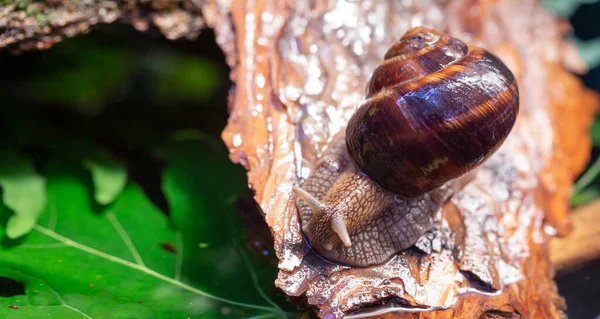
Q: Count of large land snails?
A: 1